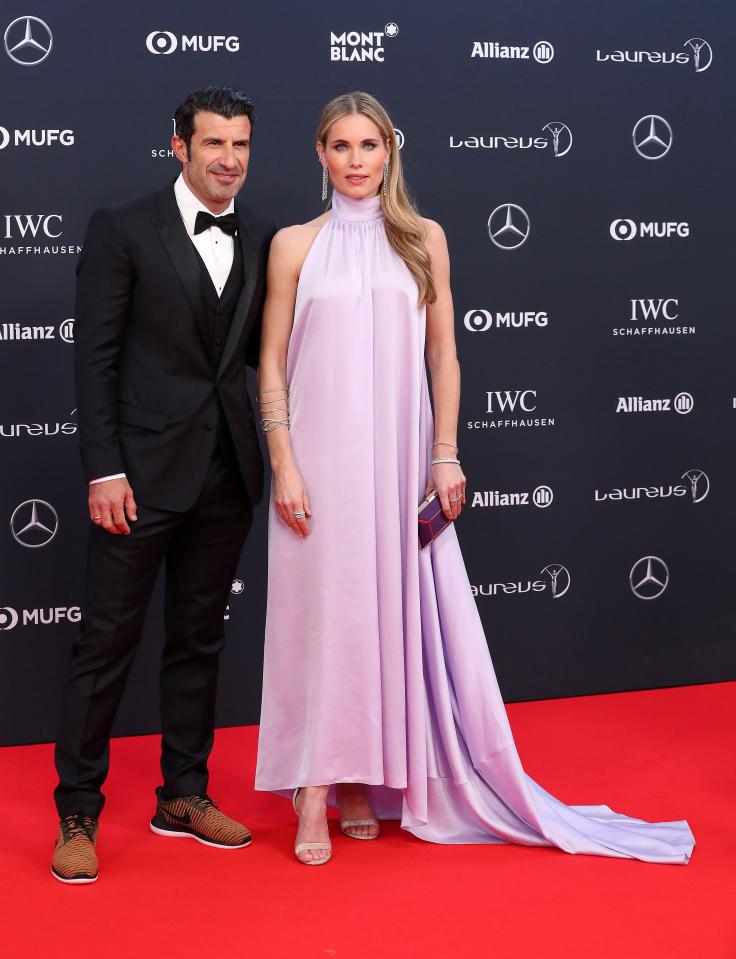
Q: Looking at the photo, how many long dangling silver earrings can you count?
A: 2